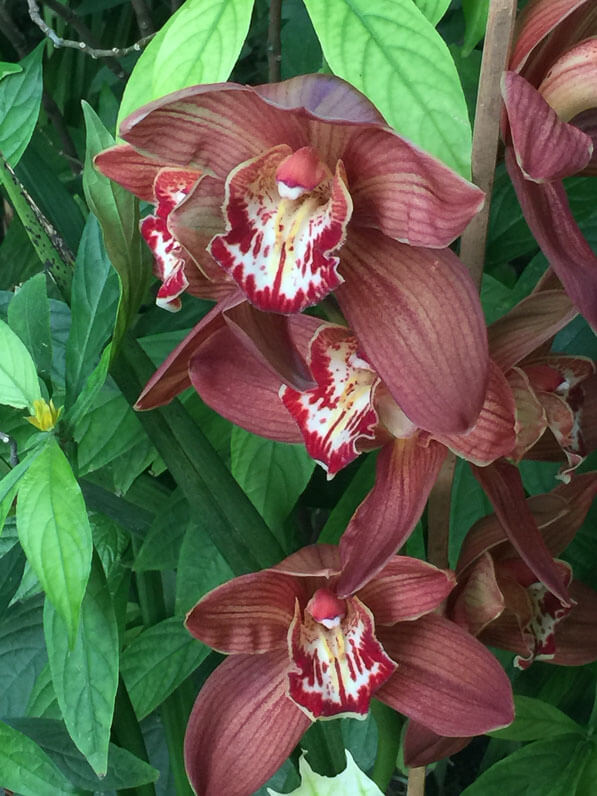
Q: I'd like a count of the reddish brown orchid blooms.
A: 7